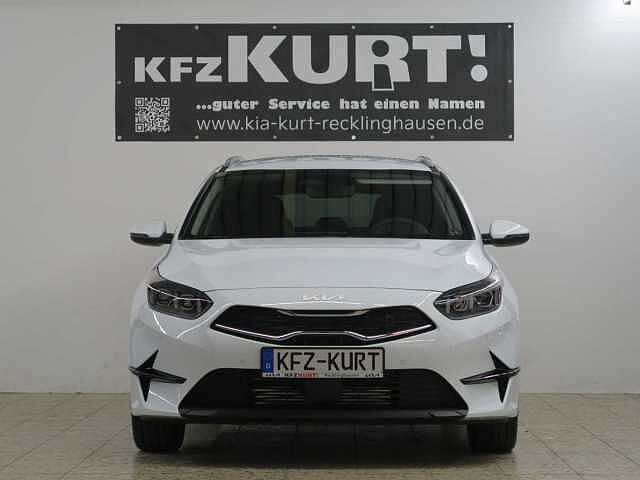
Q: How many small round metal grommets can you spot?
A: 14